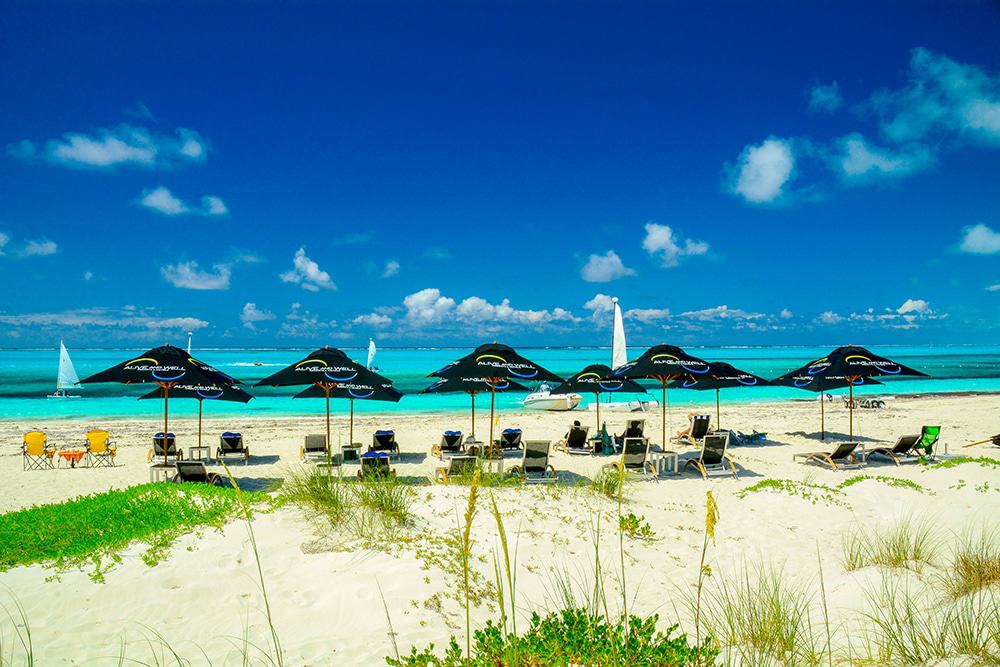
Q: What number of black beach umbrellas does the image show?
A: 11